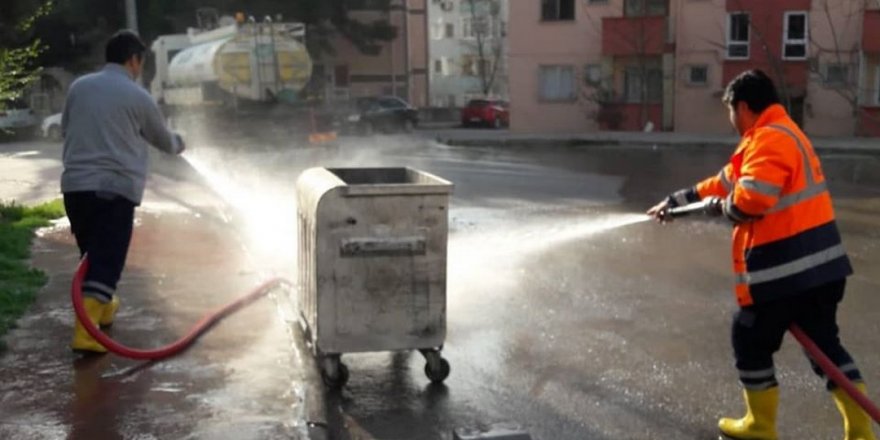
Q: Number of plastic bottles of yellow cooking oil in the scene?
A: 0